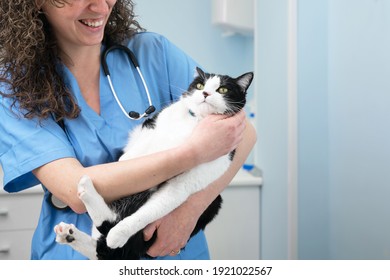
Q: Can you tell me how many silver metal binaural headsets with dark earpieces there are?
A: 1